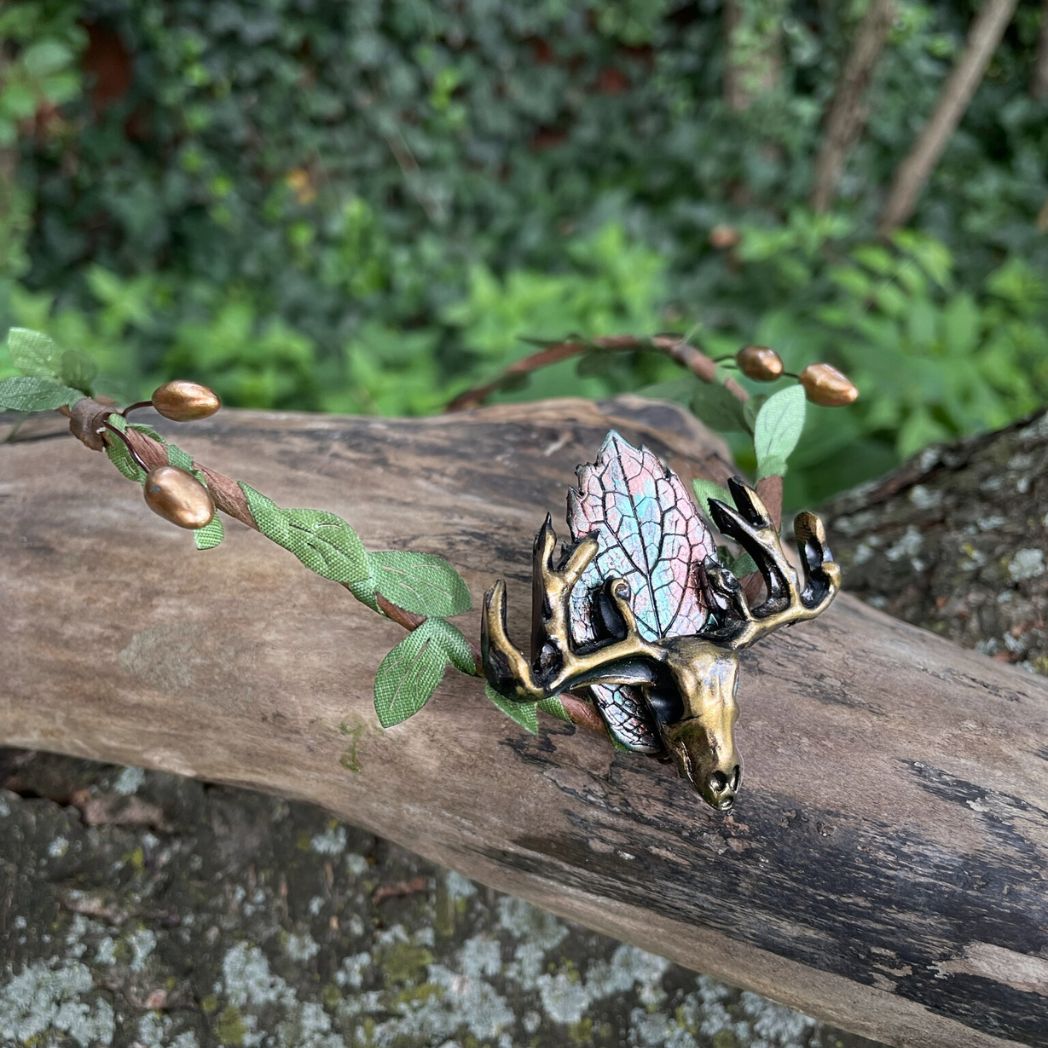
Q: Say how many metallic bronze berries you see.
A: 4